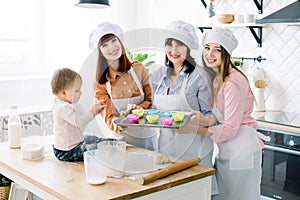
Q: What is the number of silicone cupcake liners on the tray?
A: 7